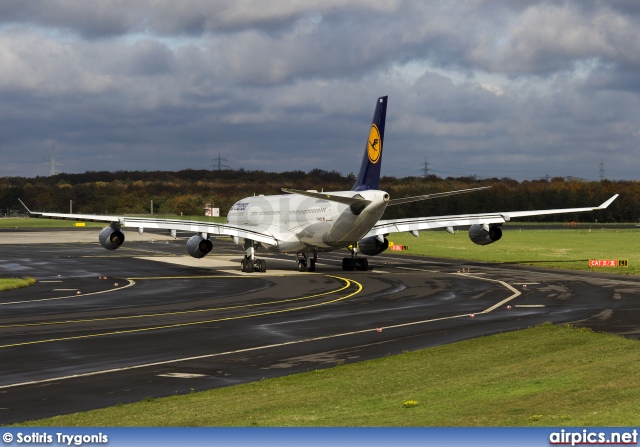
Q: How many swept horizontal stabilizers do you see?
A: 2